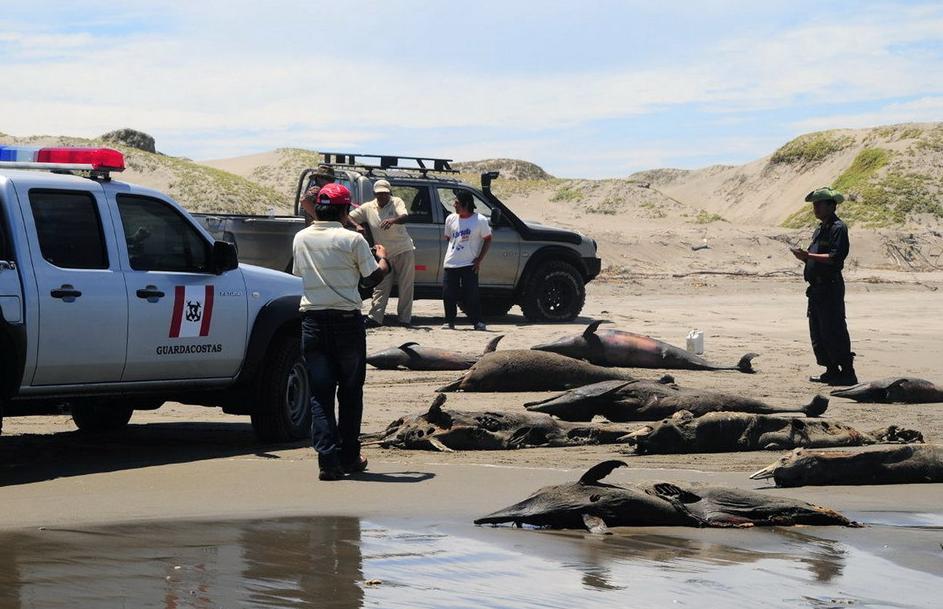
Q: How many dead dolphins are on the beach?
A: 9